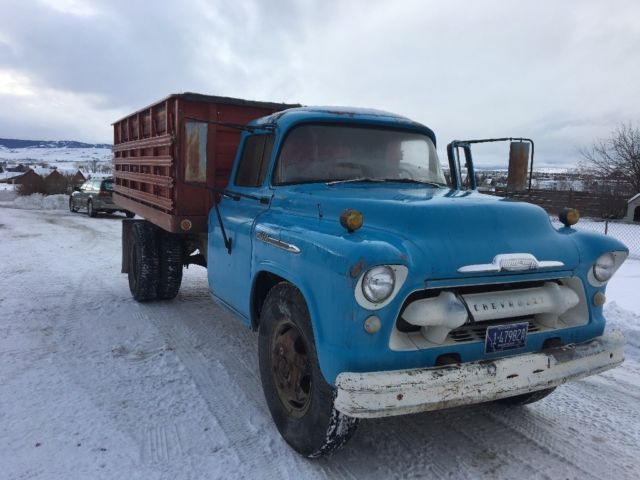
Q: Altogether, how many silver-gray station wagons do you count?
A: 1